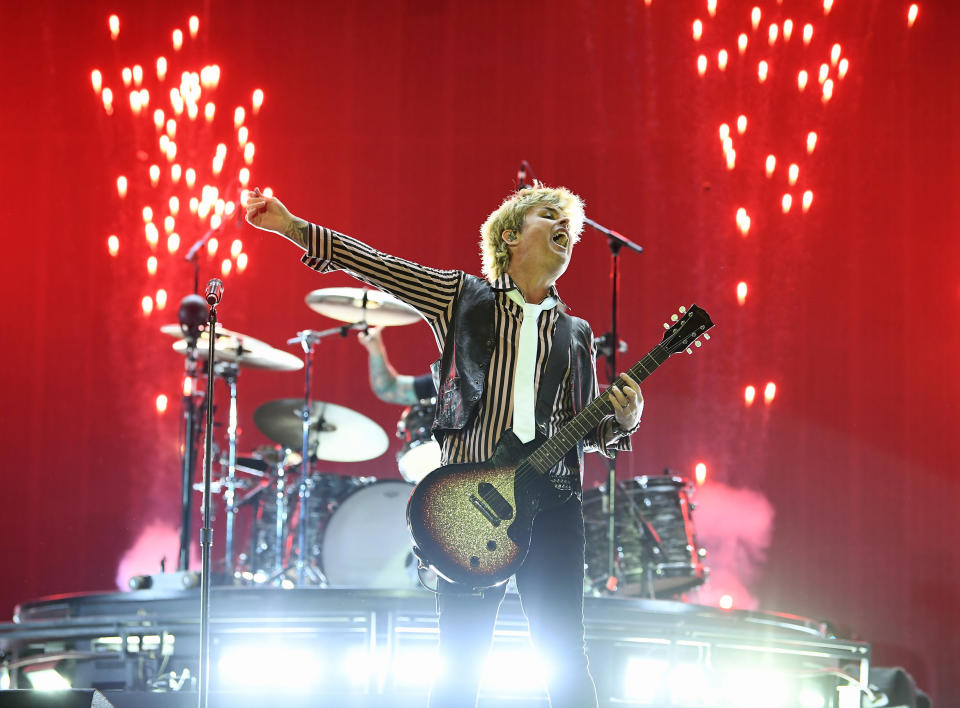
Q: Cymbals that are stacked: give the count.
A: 2